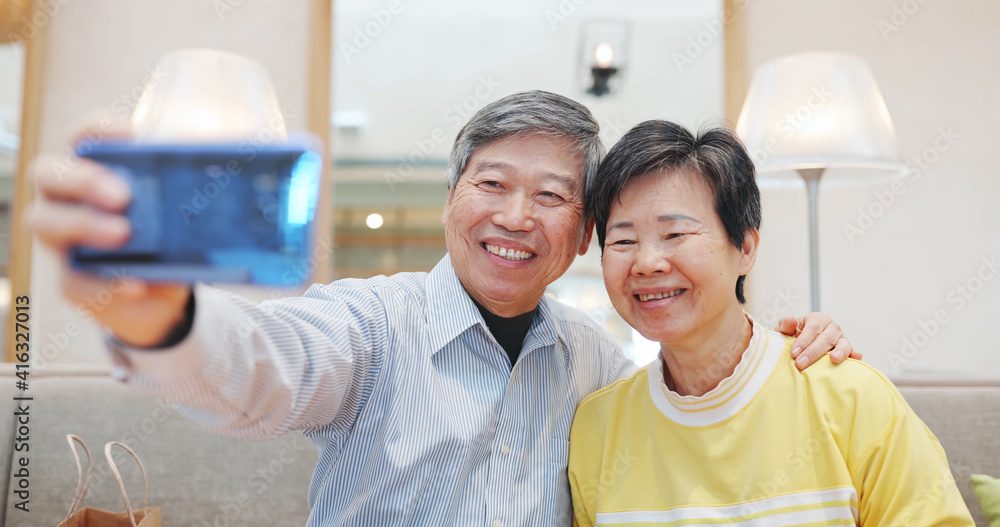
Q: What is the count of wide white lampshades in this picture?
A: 2